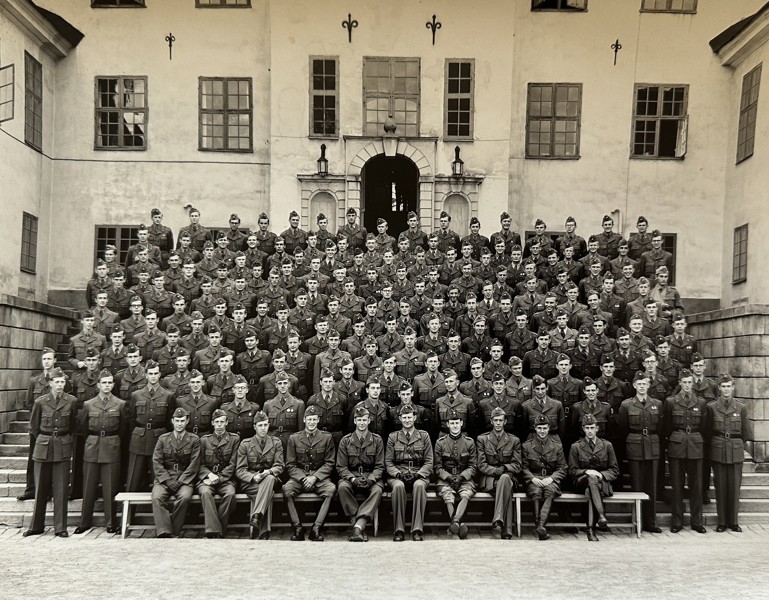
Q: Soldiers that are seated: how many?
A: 10